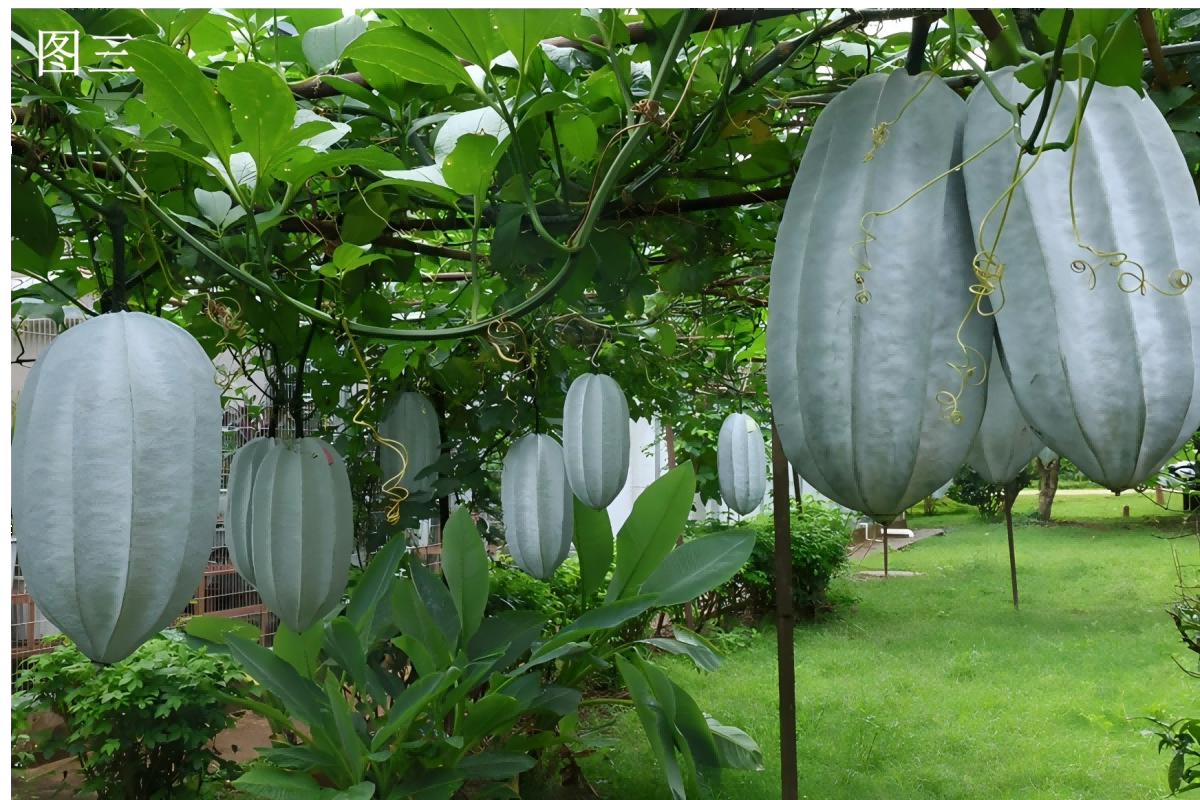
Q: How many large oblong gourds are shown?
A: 10